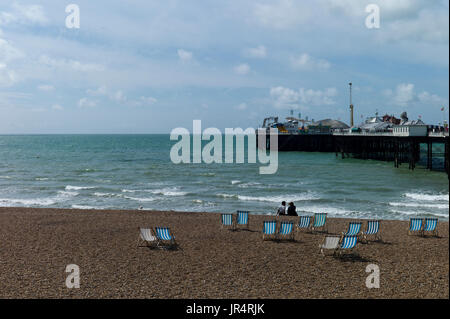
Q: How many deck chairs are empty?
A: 14